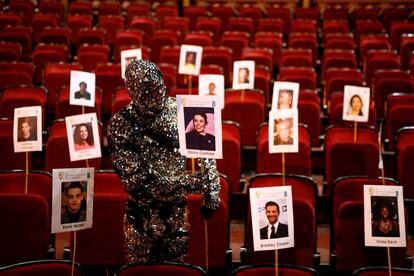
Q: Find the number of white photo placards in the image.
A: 14